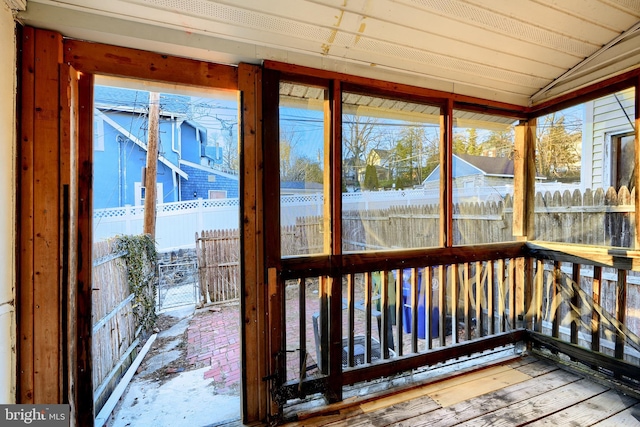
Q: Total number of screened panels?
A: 4